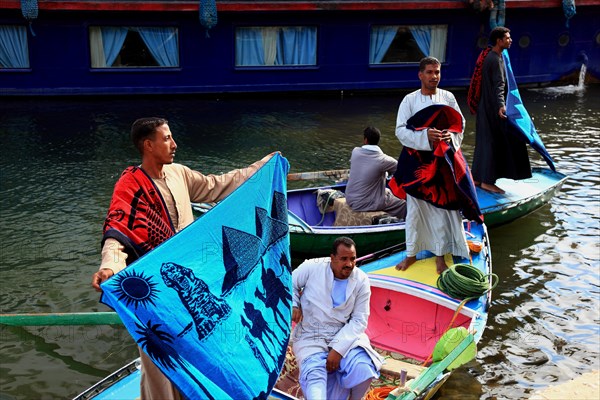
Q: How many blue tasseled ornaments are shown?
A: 3